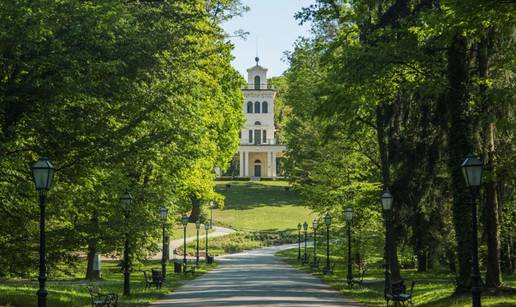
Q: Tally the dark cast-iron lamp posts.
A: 14